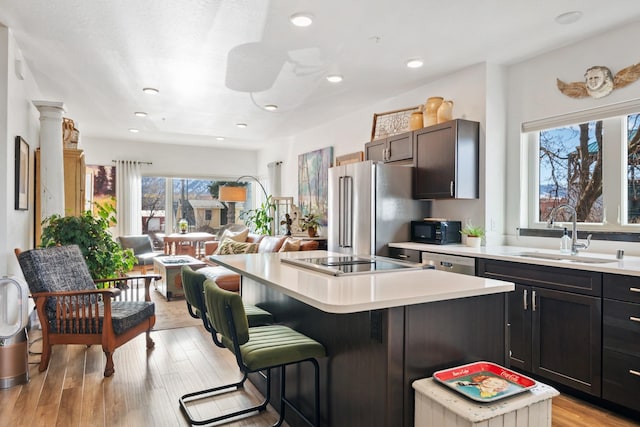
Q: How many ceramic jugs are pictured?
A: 3